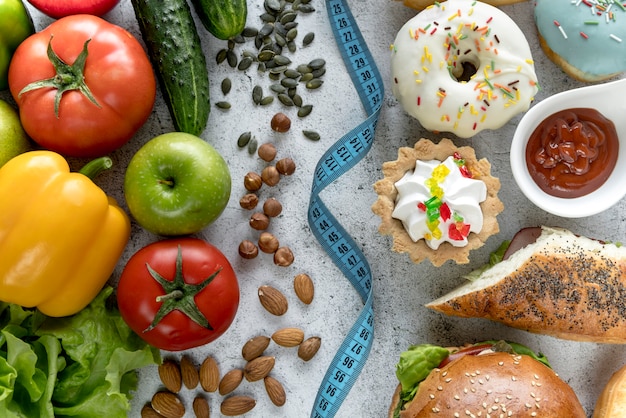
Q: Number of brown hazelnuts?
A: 11